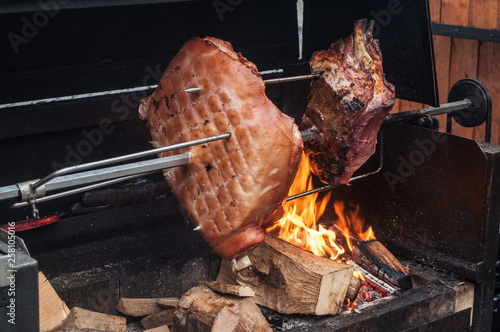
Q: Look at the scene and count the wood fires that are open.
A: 1